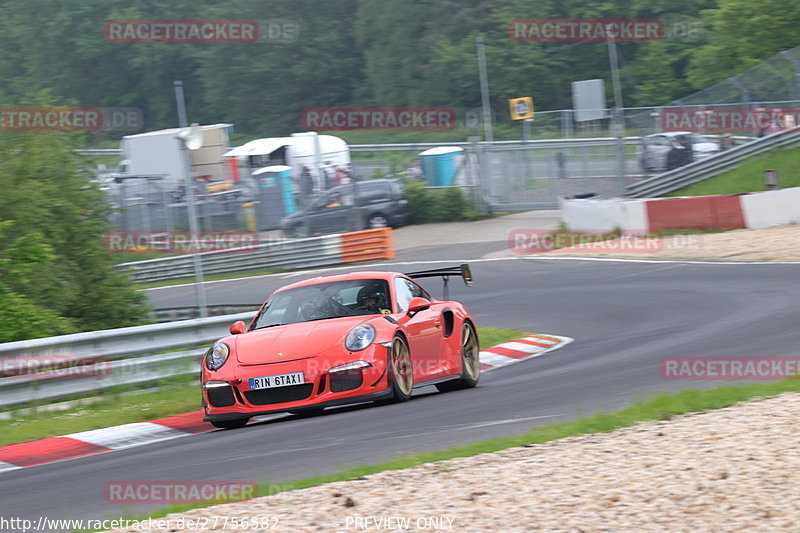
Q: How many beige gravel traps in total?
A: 2